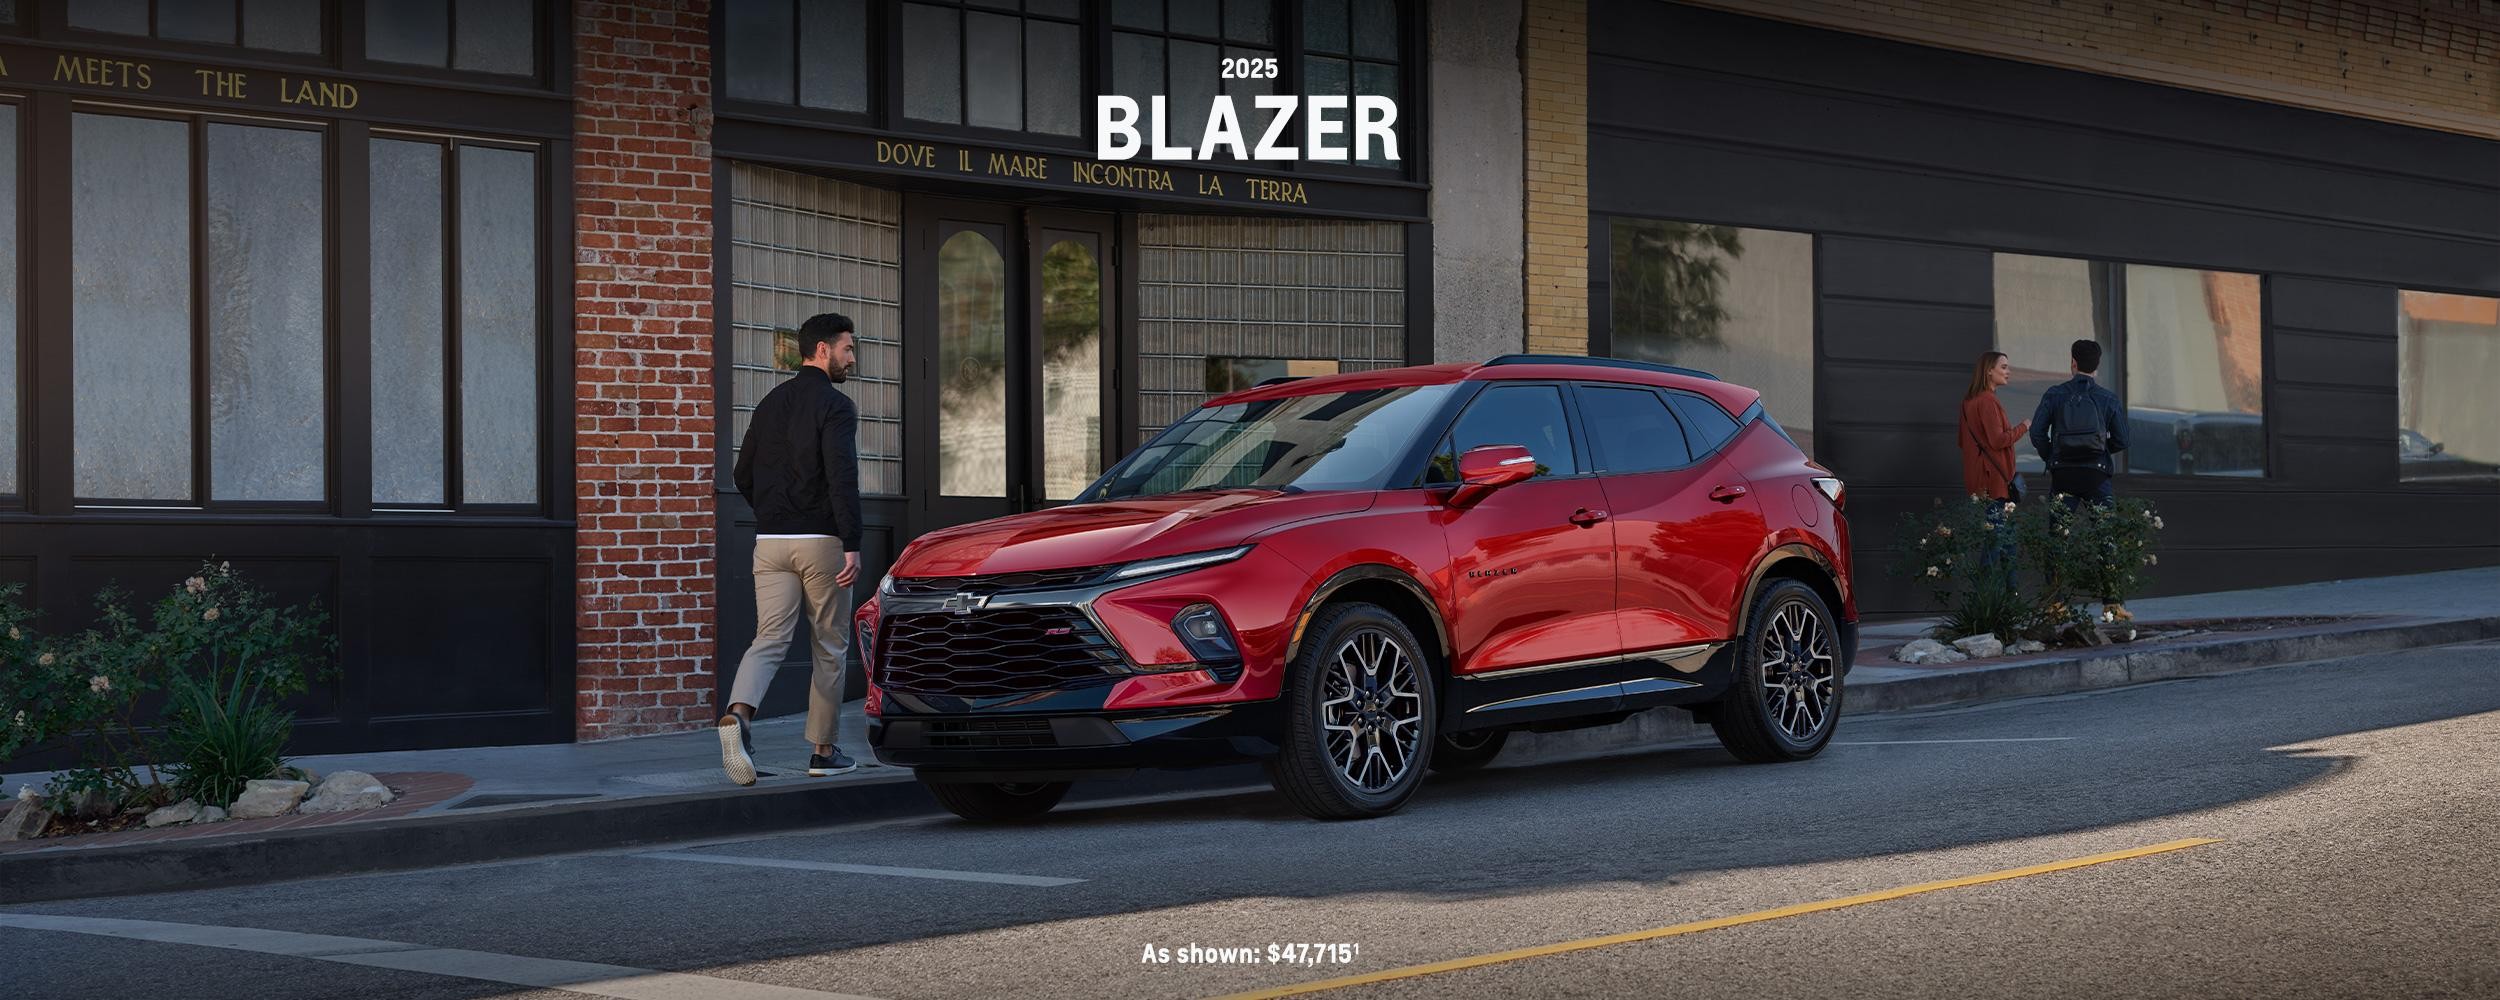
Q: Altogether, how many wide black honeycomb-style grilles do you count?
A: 1